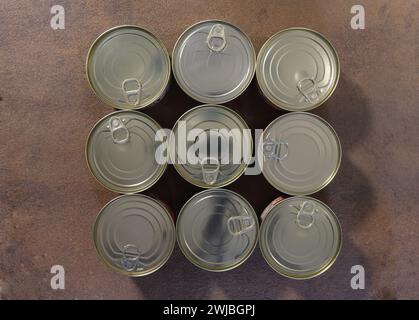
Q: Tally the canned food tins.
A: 9